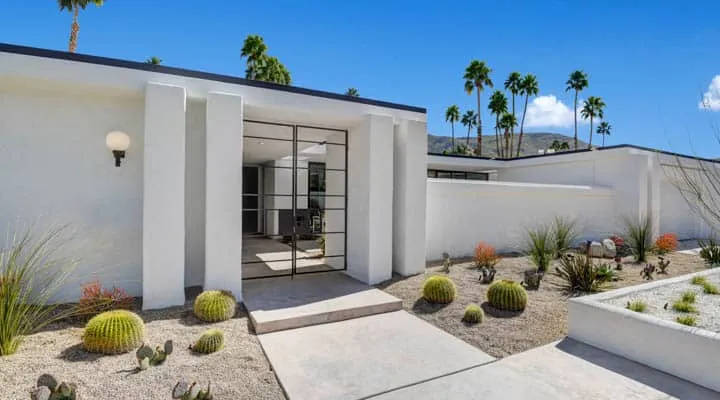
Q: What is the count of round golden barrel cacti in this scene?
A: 6